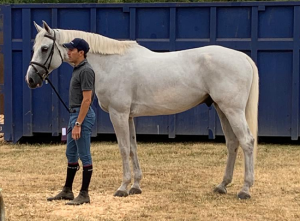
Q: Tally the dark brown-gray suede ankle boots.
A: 2